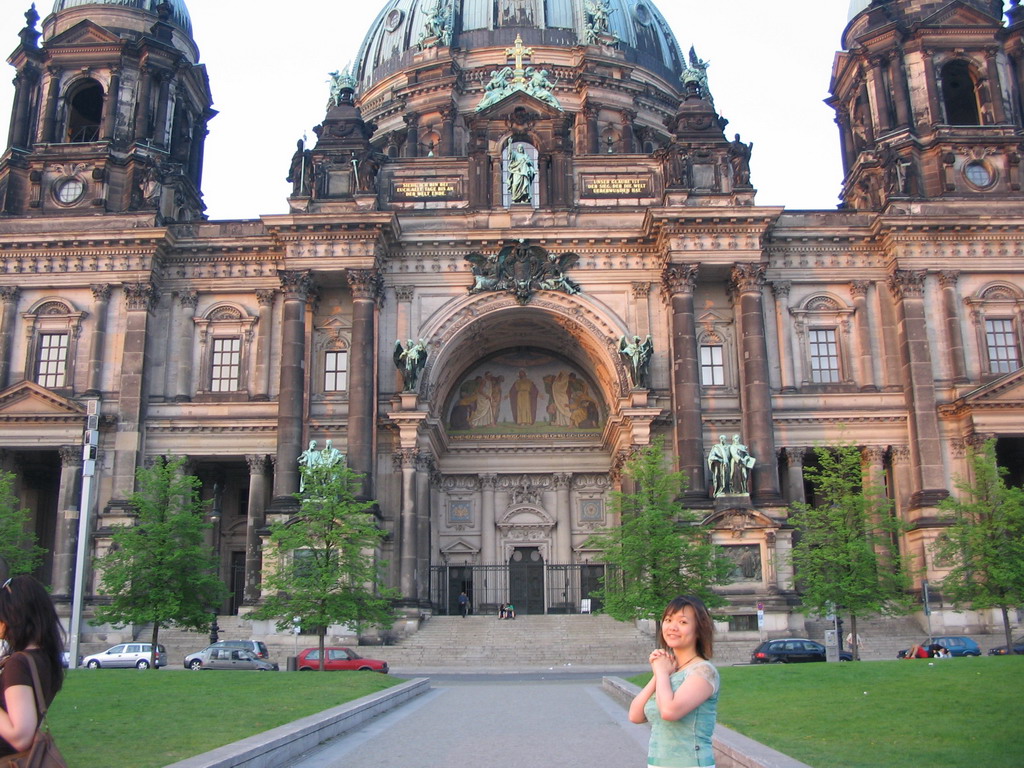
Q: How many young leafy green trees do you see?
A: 6